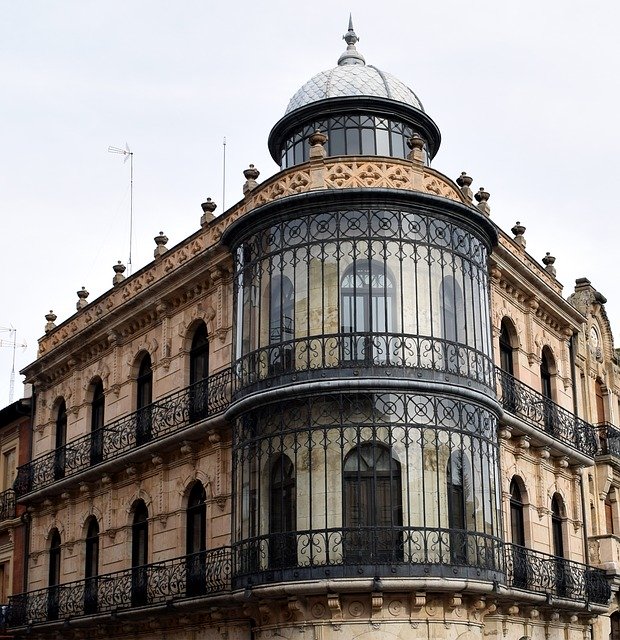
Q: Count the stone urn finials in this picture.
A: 12